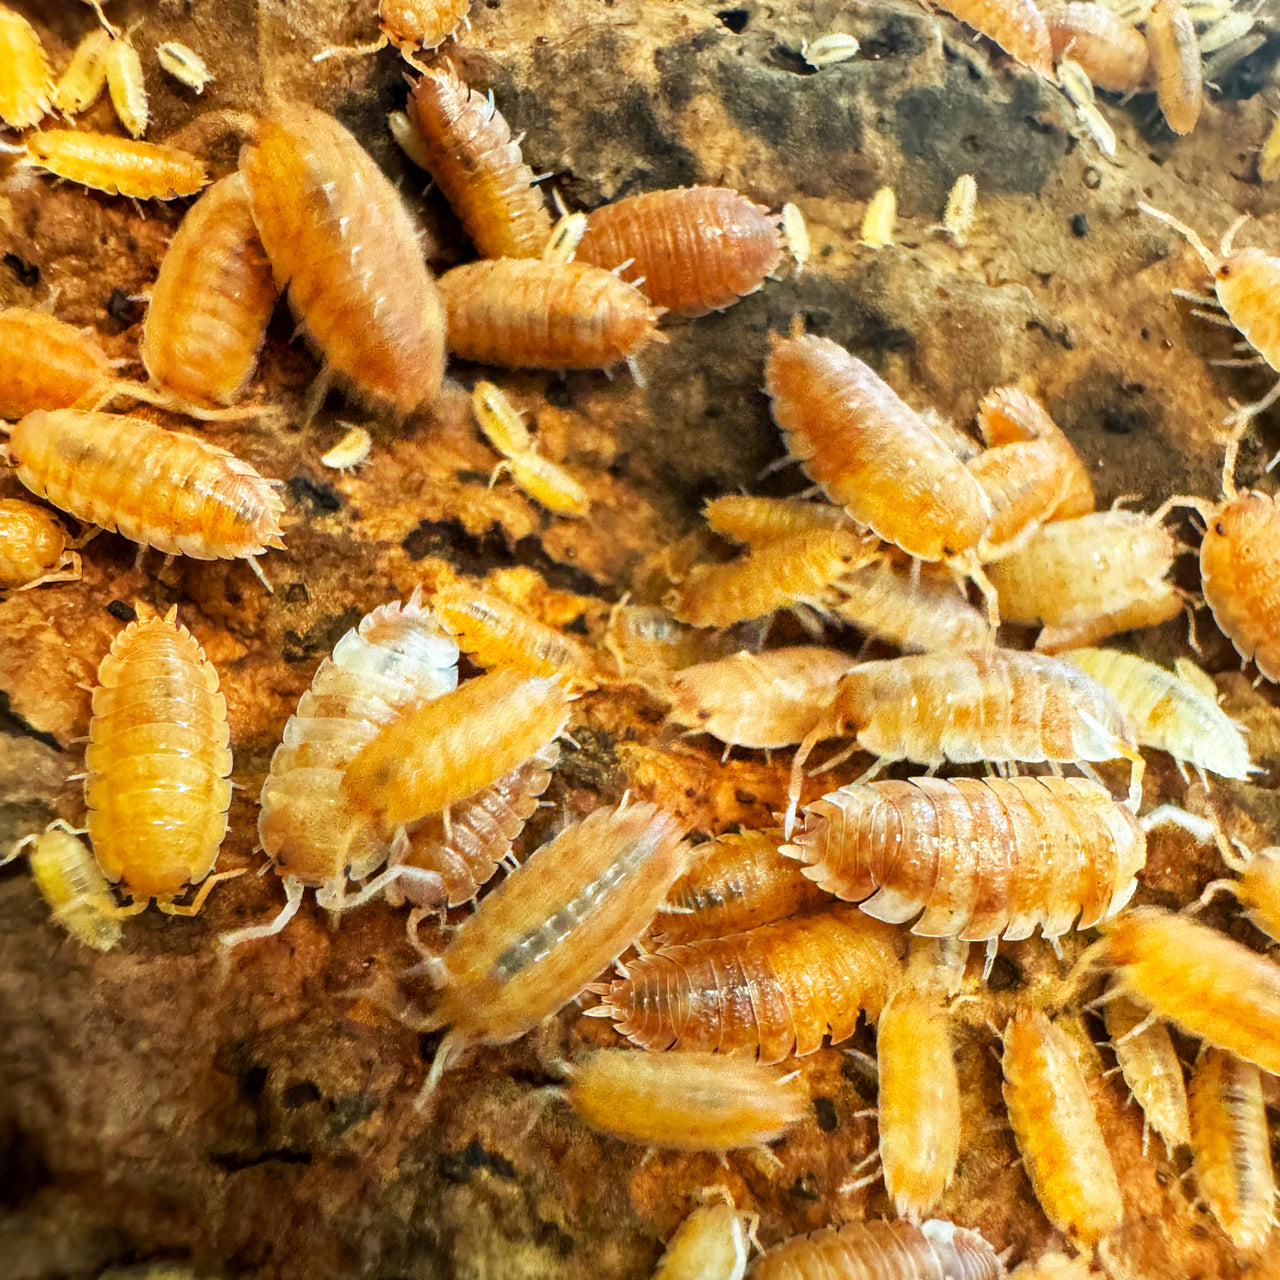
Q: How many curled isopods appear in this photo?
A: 1